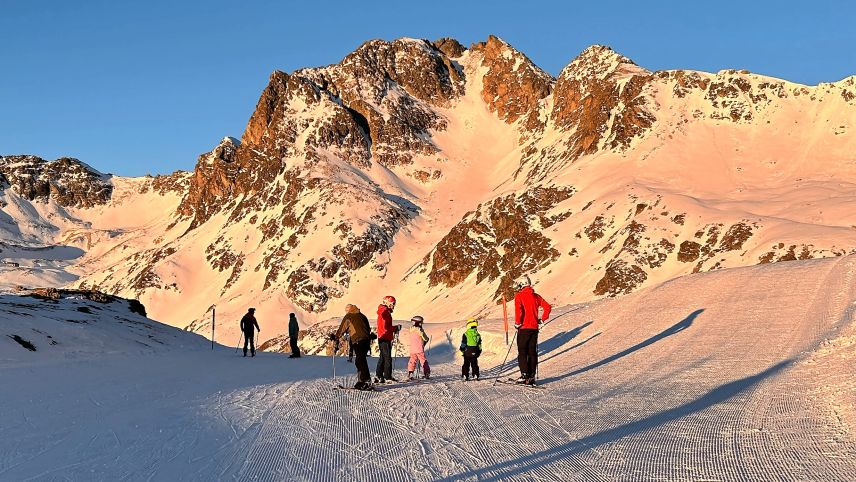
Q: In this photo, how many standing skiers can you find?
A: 7